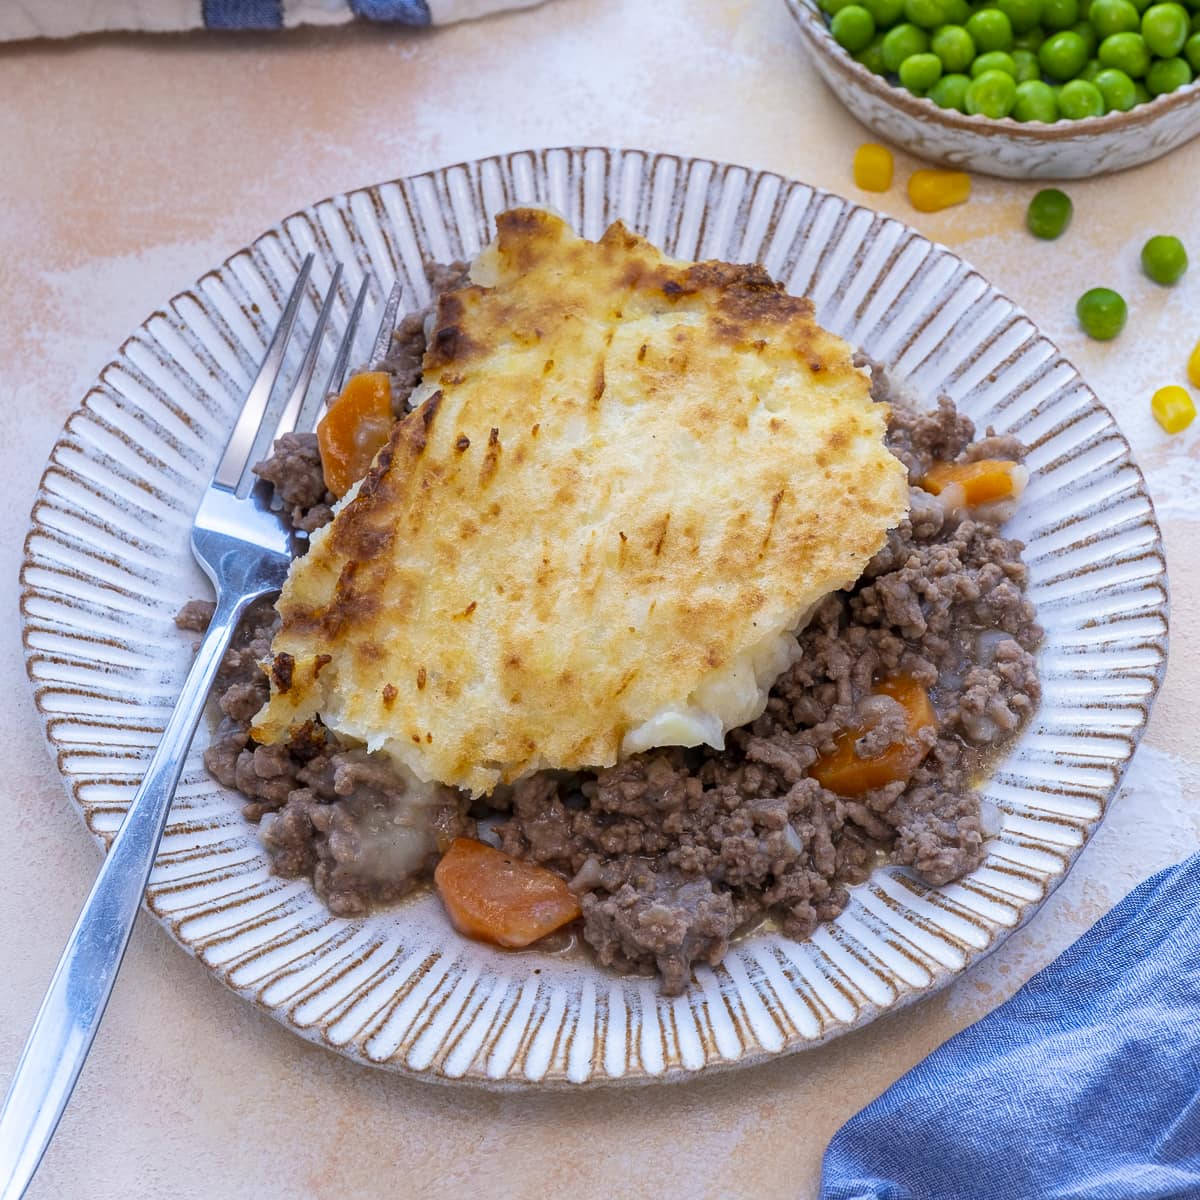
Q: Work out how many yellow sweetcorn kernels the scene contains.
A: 4